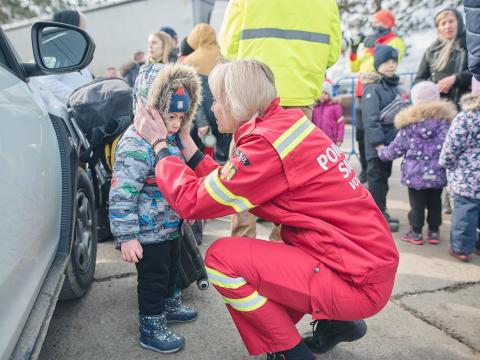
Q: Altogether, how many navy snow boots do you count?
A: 2